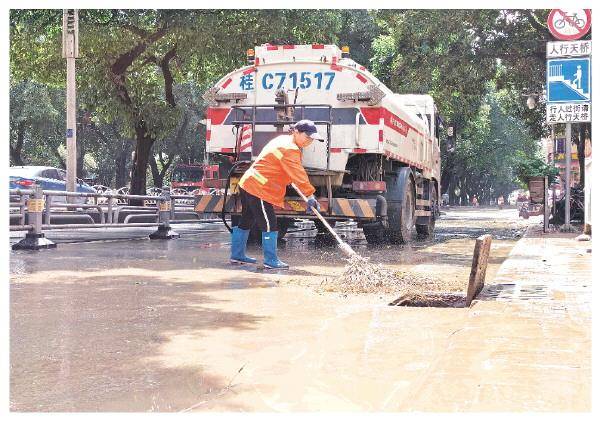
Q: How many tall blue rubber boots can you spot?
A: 2